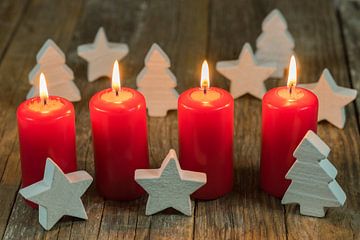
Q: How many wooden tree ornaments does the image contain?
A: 4